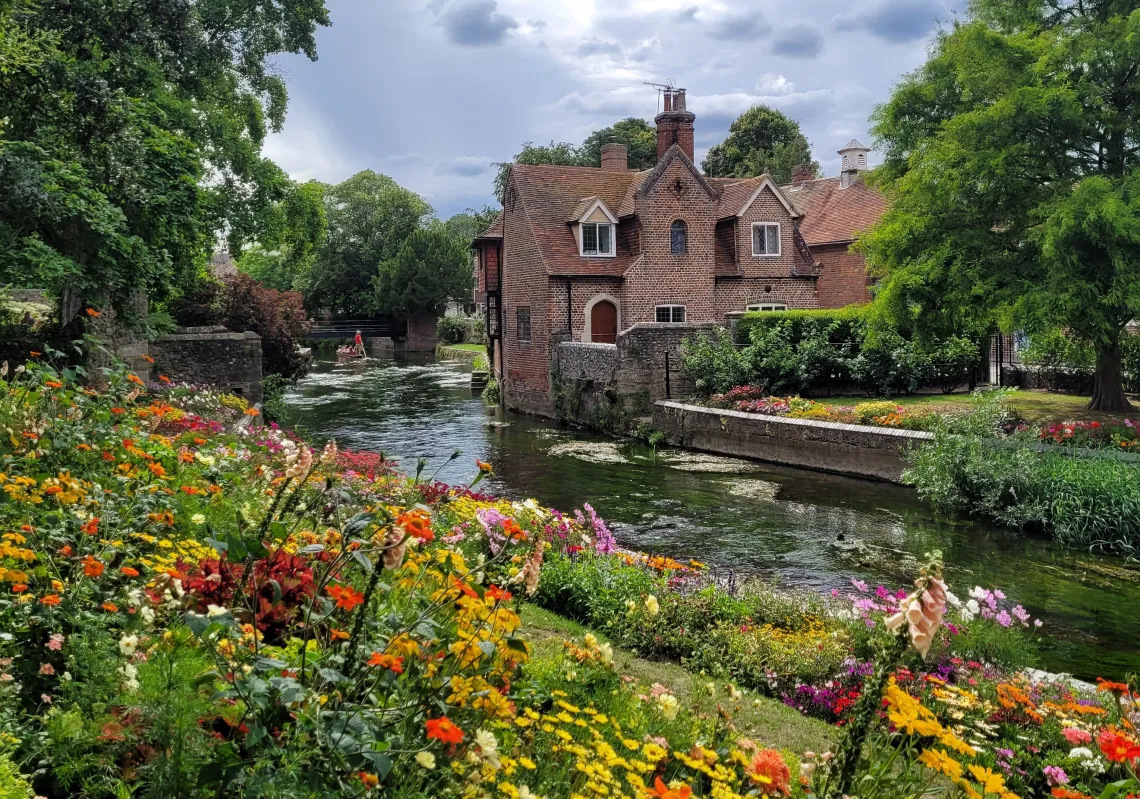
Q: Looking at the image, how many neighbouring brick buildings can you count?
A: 2